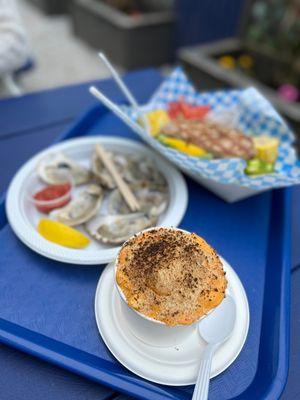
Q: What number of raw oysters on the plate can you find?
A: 6